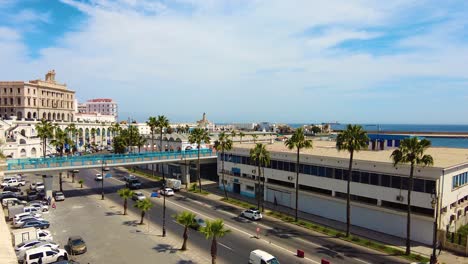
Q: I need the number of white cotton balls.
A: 0